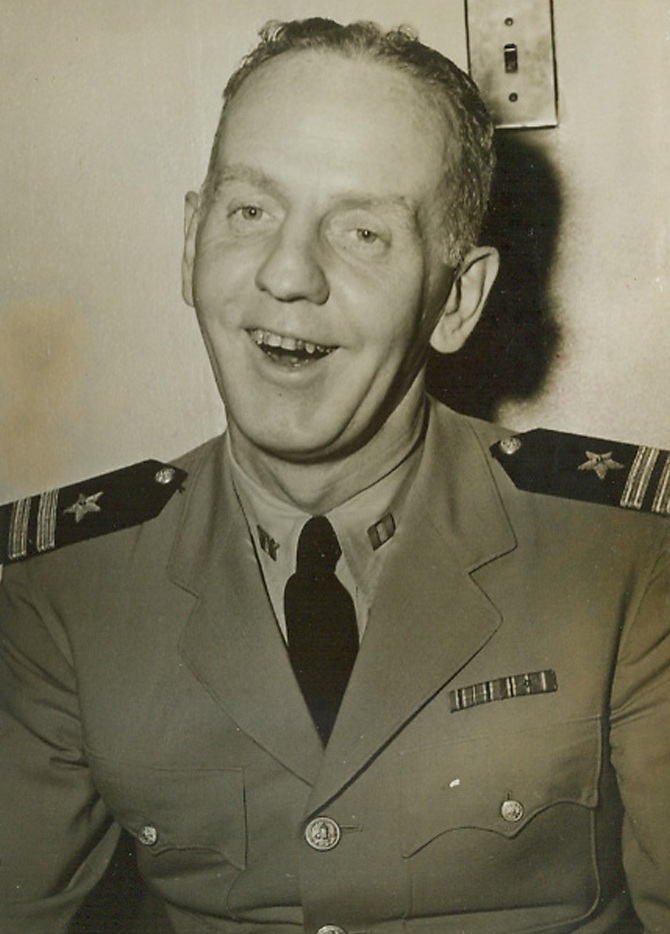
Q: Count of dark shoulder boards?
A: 2